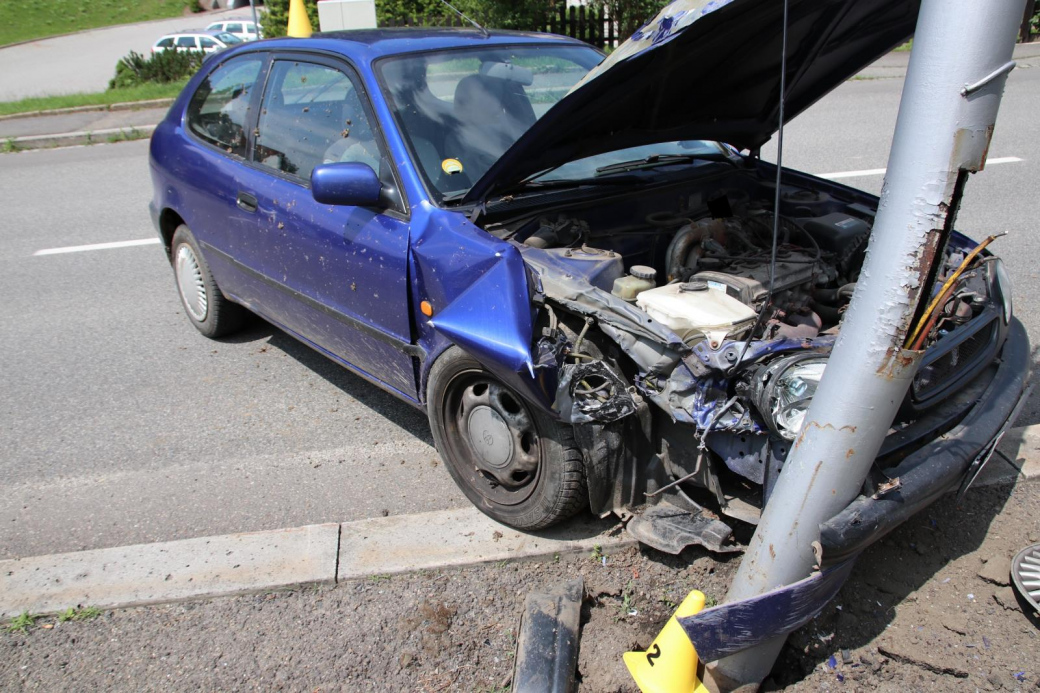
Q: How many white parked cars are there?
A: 2